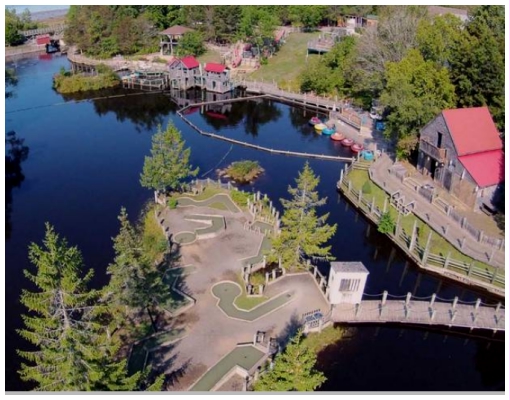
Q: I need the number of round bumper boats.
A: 7